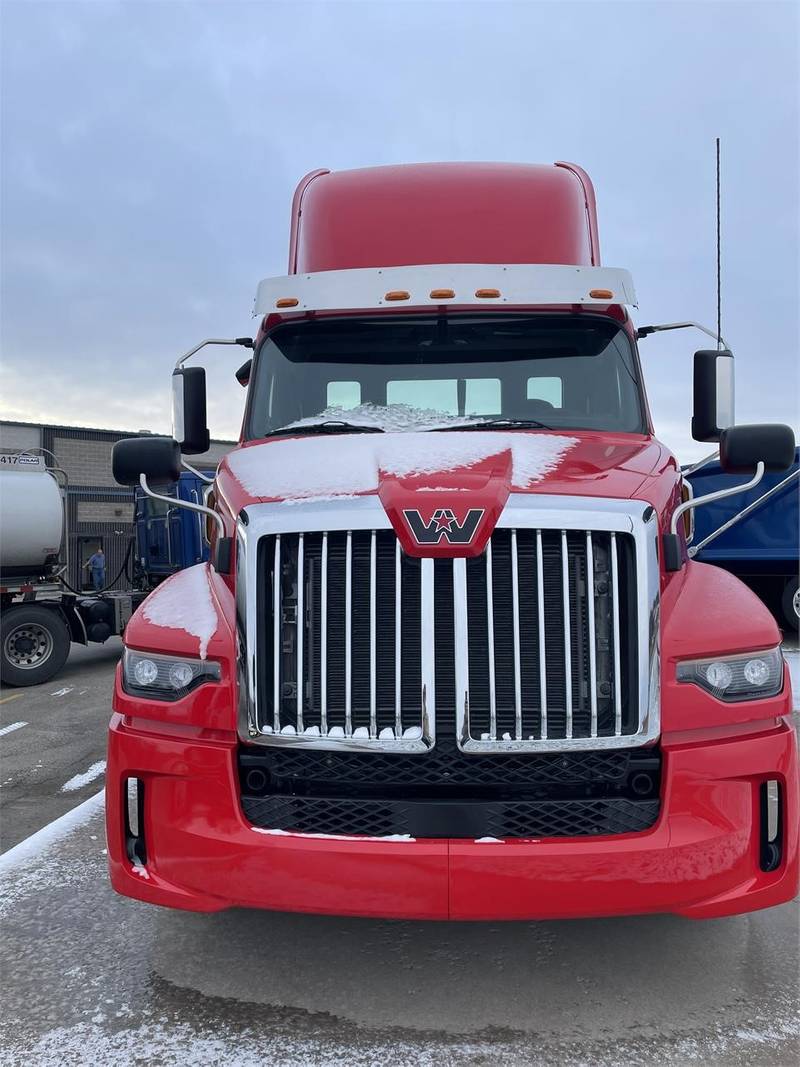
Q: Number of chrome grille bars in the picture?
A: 12